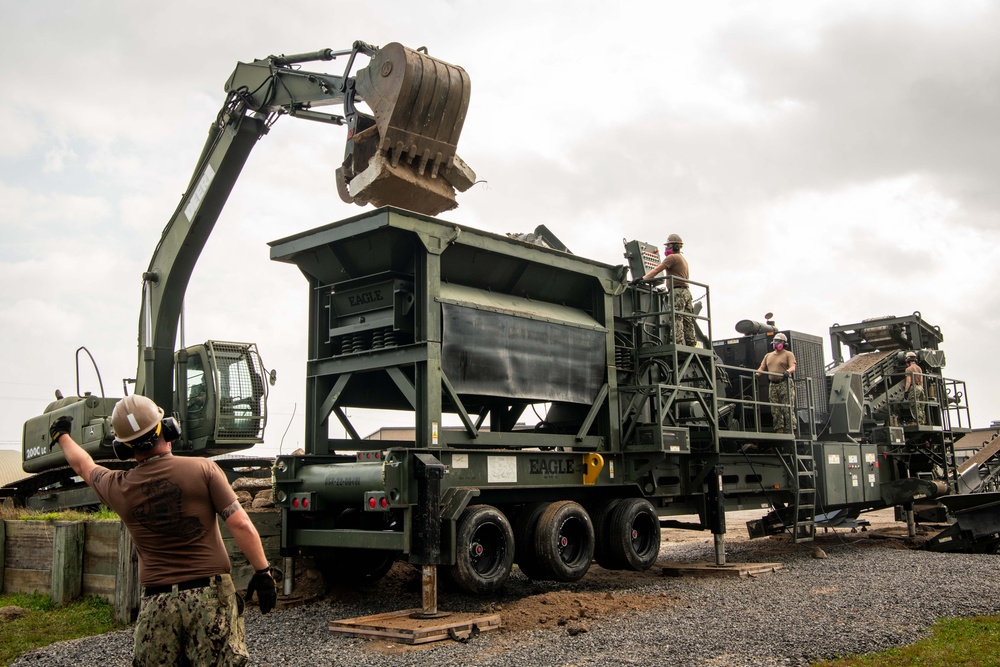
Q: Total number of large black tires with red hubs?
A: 3